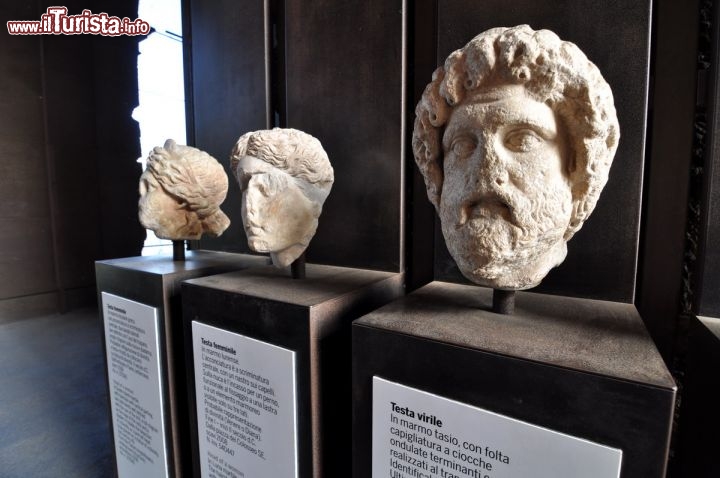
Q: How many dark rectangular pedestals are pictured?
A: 3